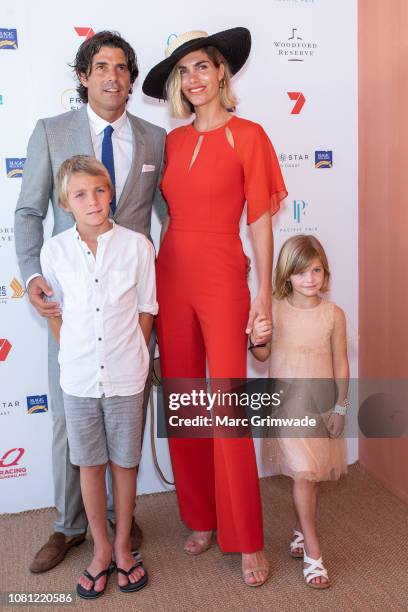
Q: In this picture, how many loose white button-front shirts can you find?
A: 1